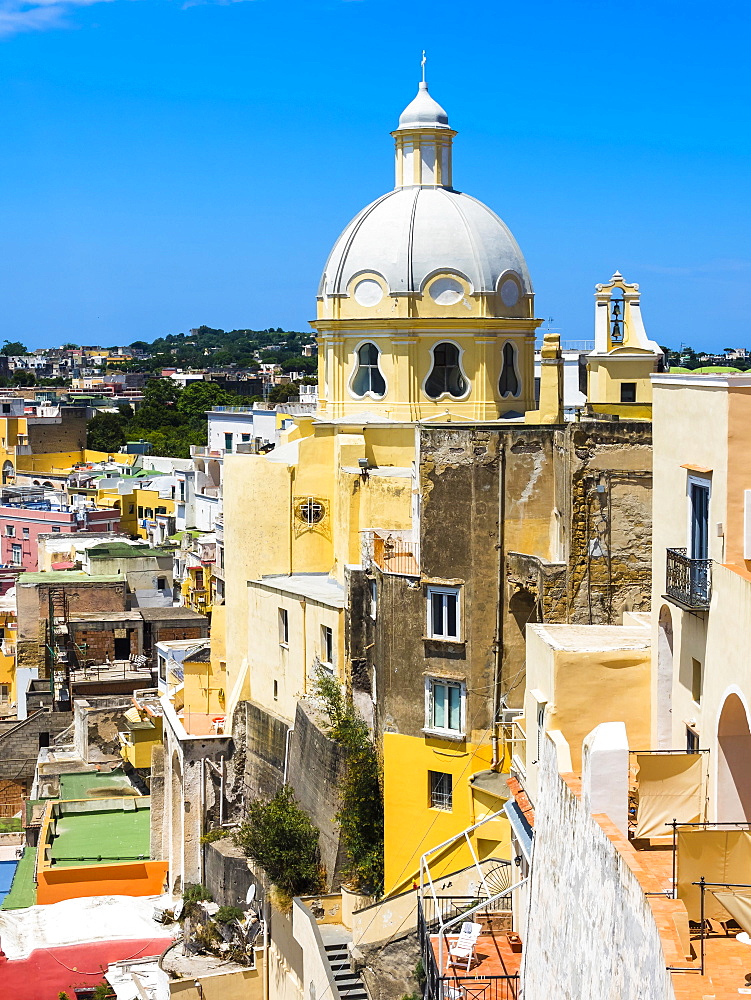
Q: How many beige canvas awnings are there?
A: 3